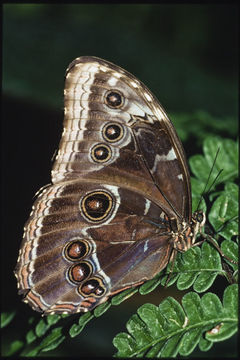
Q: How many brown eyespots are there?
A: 7